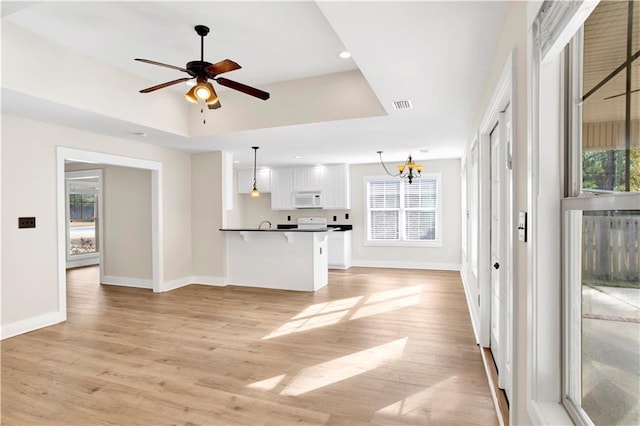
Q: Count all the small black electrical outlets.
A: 3